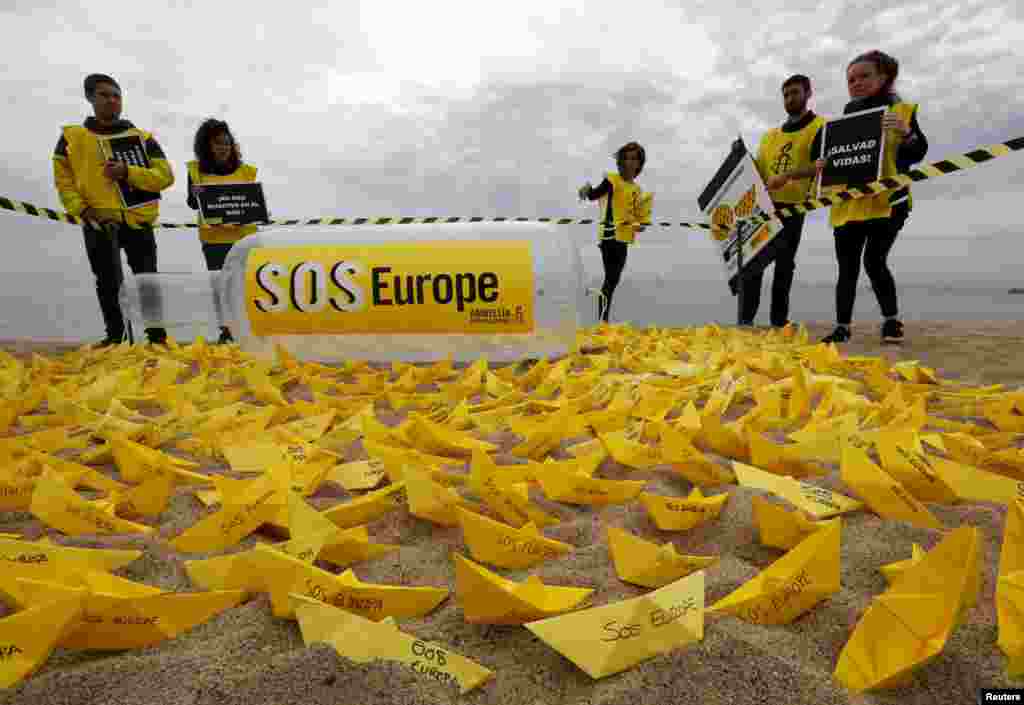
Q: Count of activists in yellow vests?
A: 5